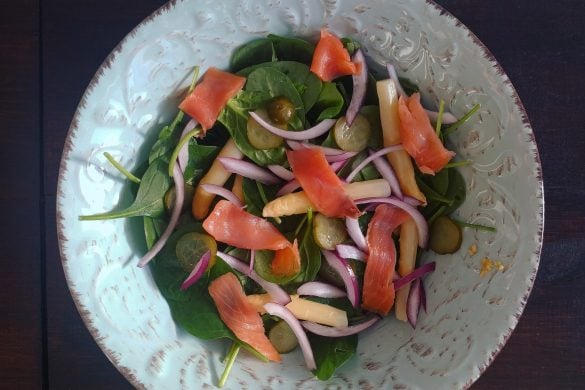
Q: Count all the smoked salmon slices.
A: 7